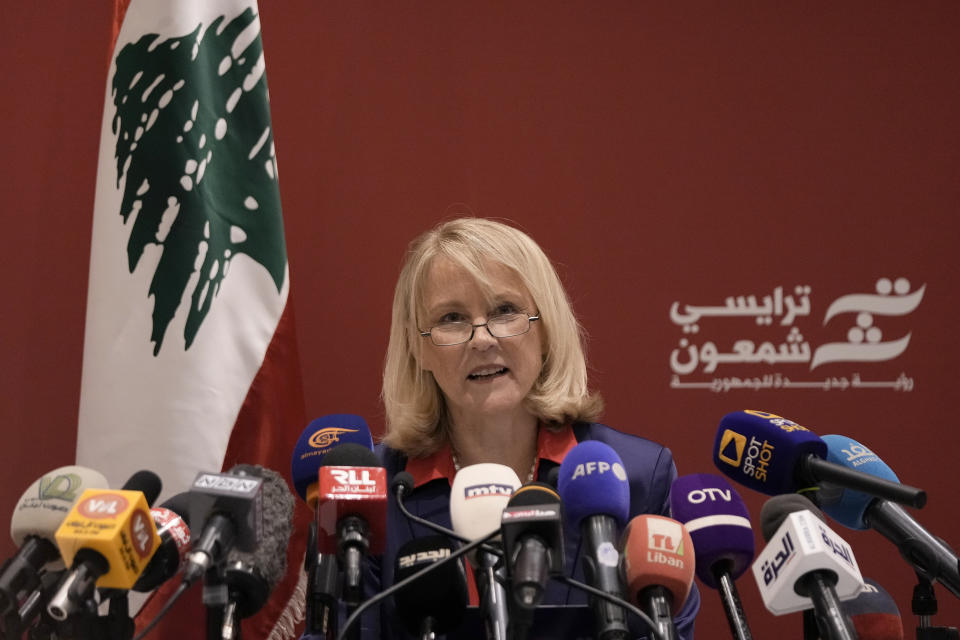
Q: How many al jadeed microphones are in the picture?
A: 1